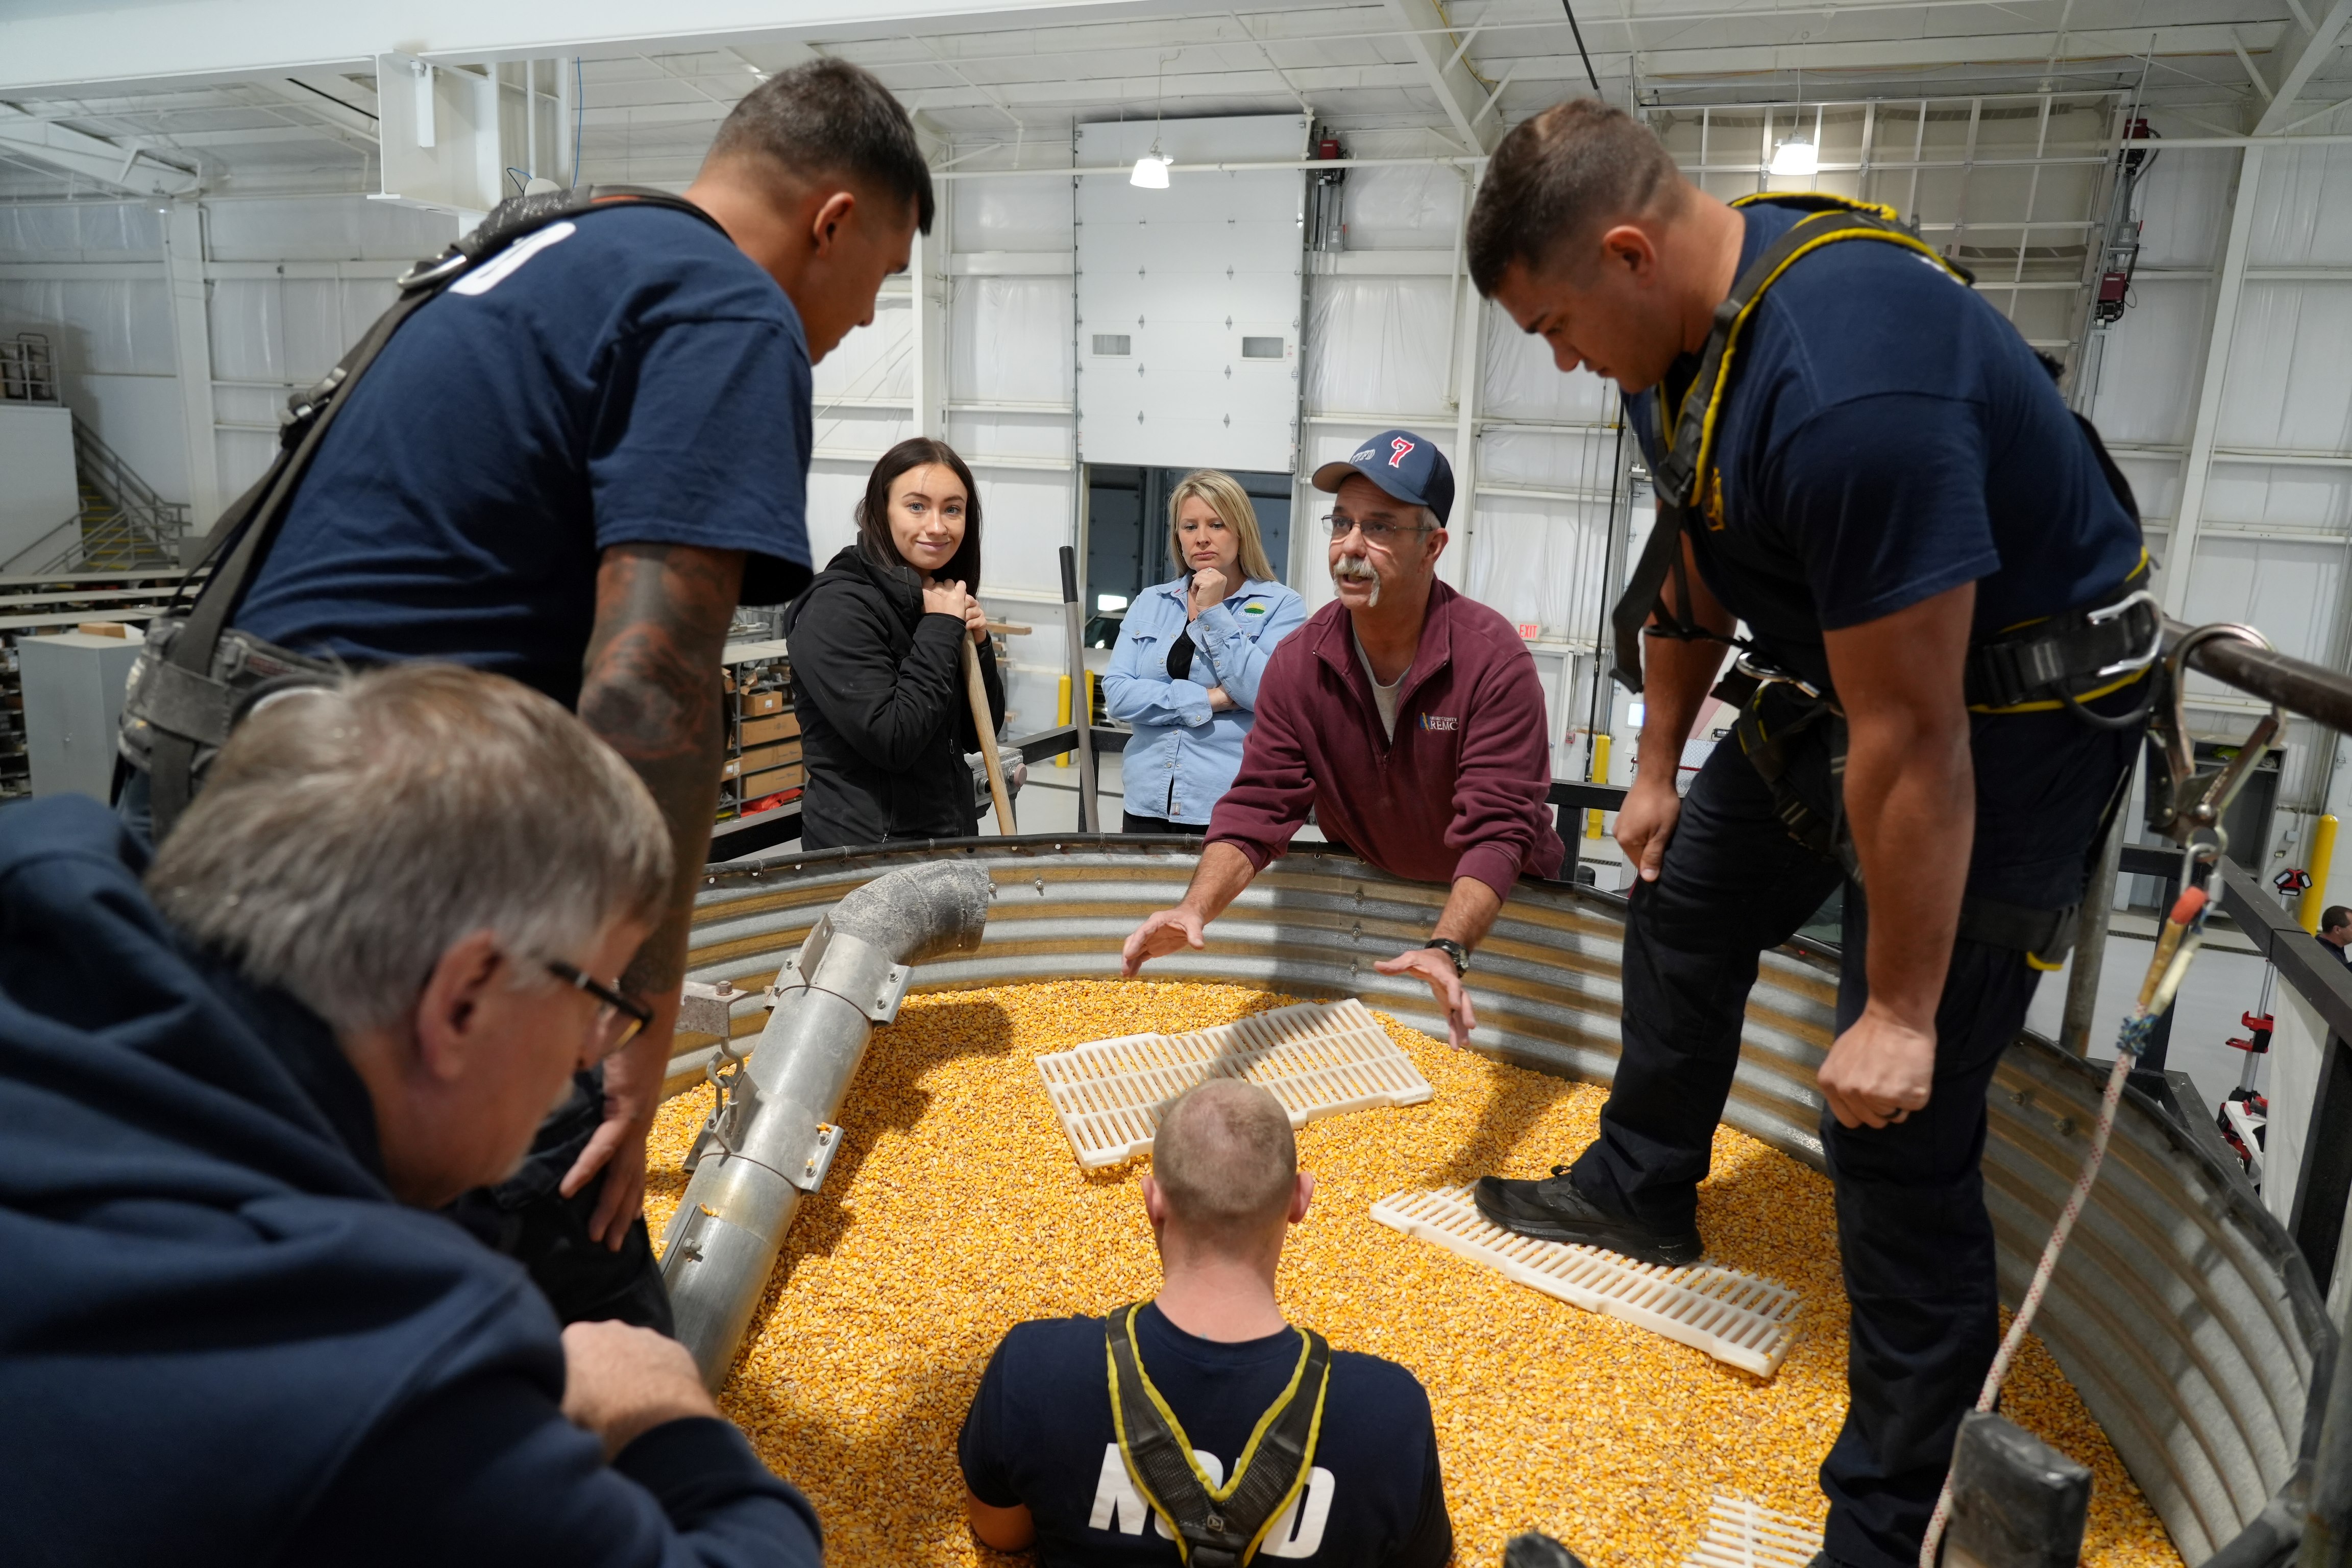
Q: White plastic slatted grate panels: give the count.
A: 3